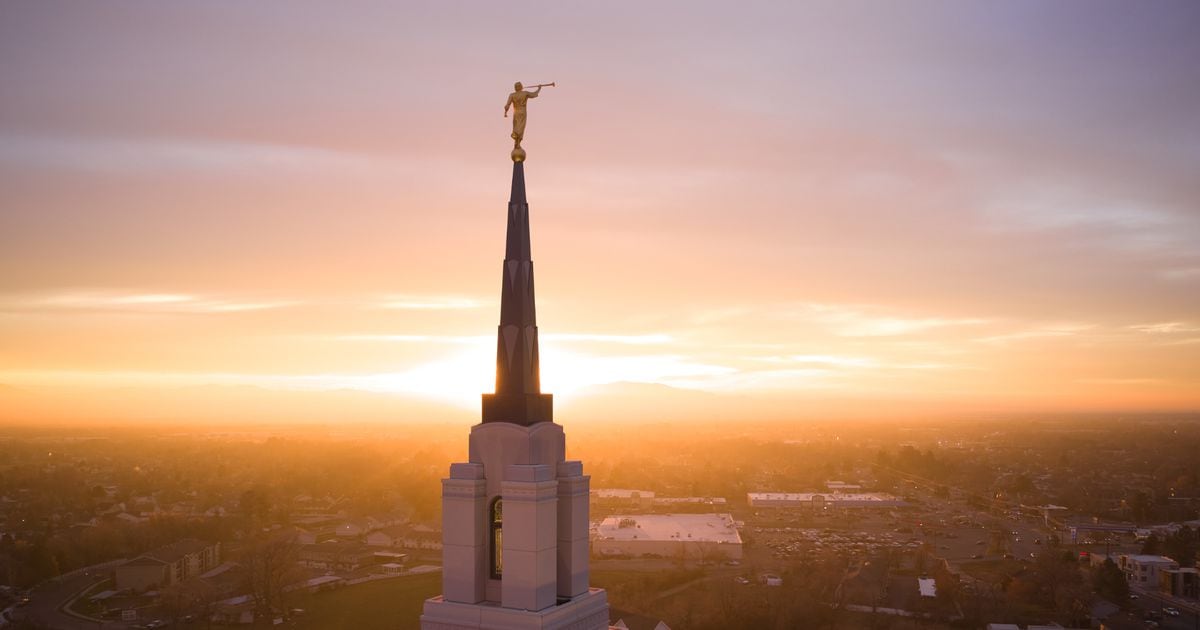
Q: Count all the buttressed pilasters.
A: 3